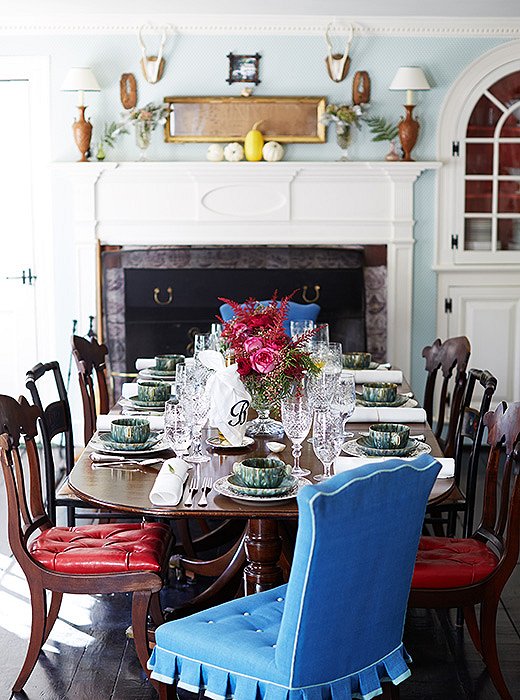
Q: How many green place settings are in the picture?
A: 7